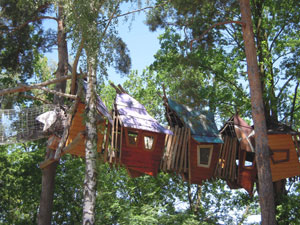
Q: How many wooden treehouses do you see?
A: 5